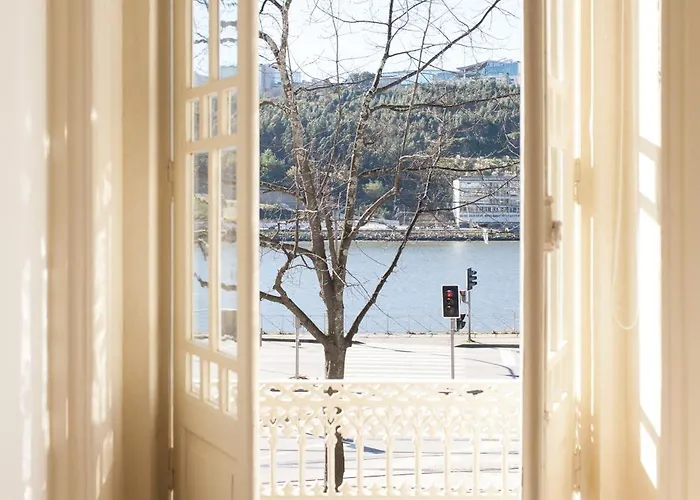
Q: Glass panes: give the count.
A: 10